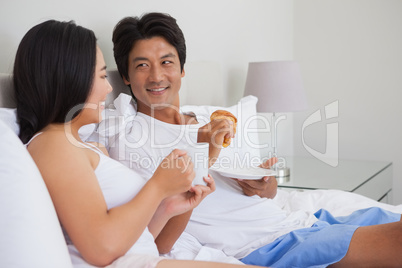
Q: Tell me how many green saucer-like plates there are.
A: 0